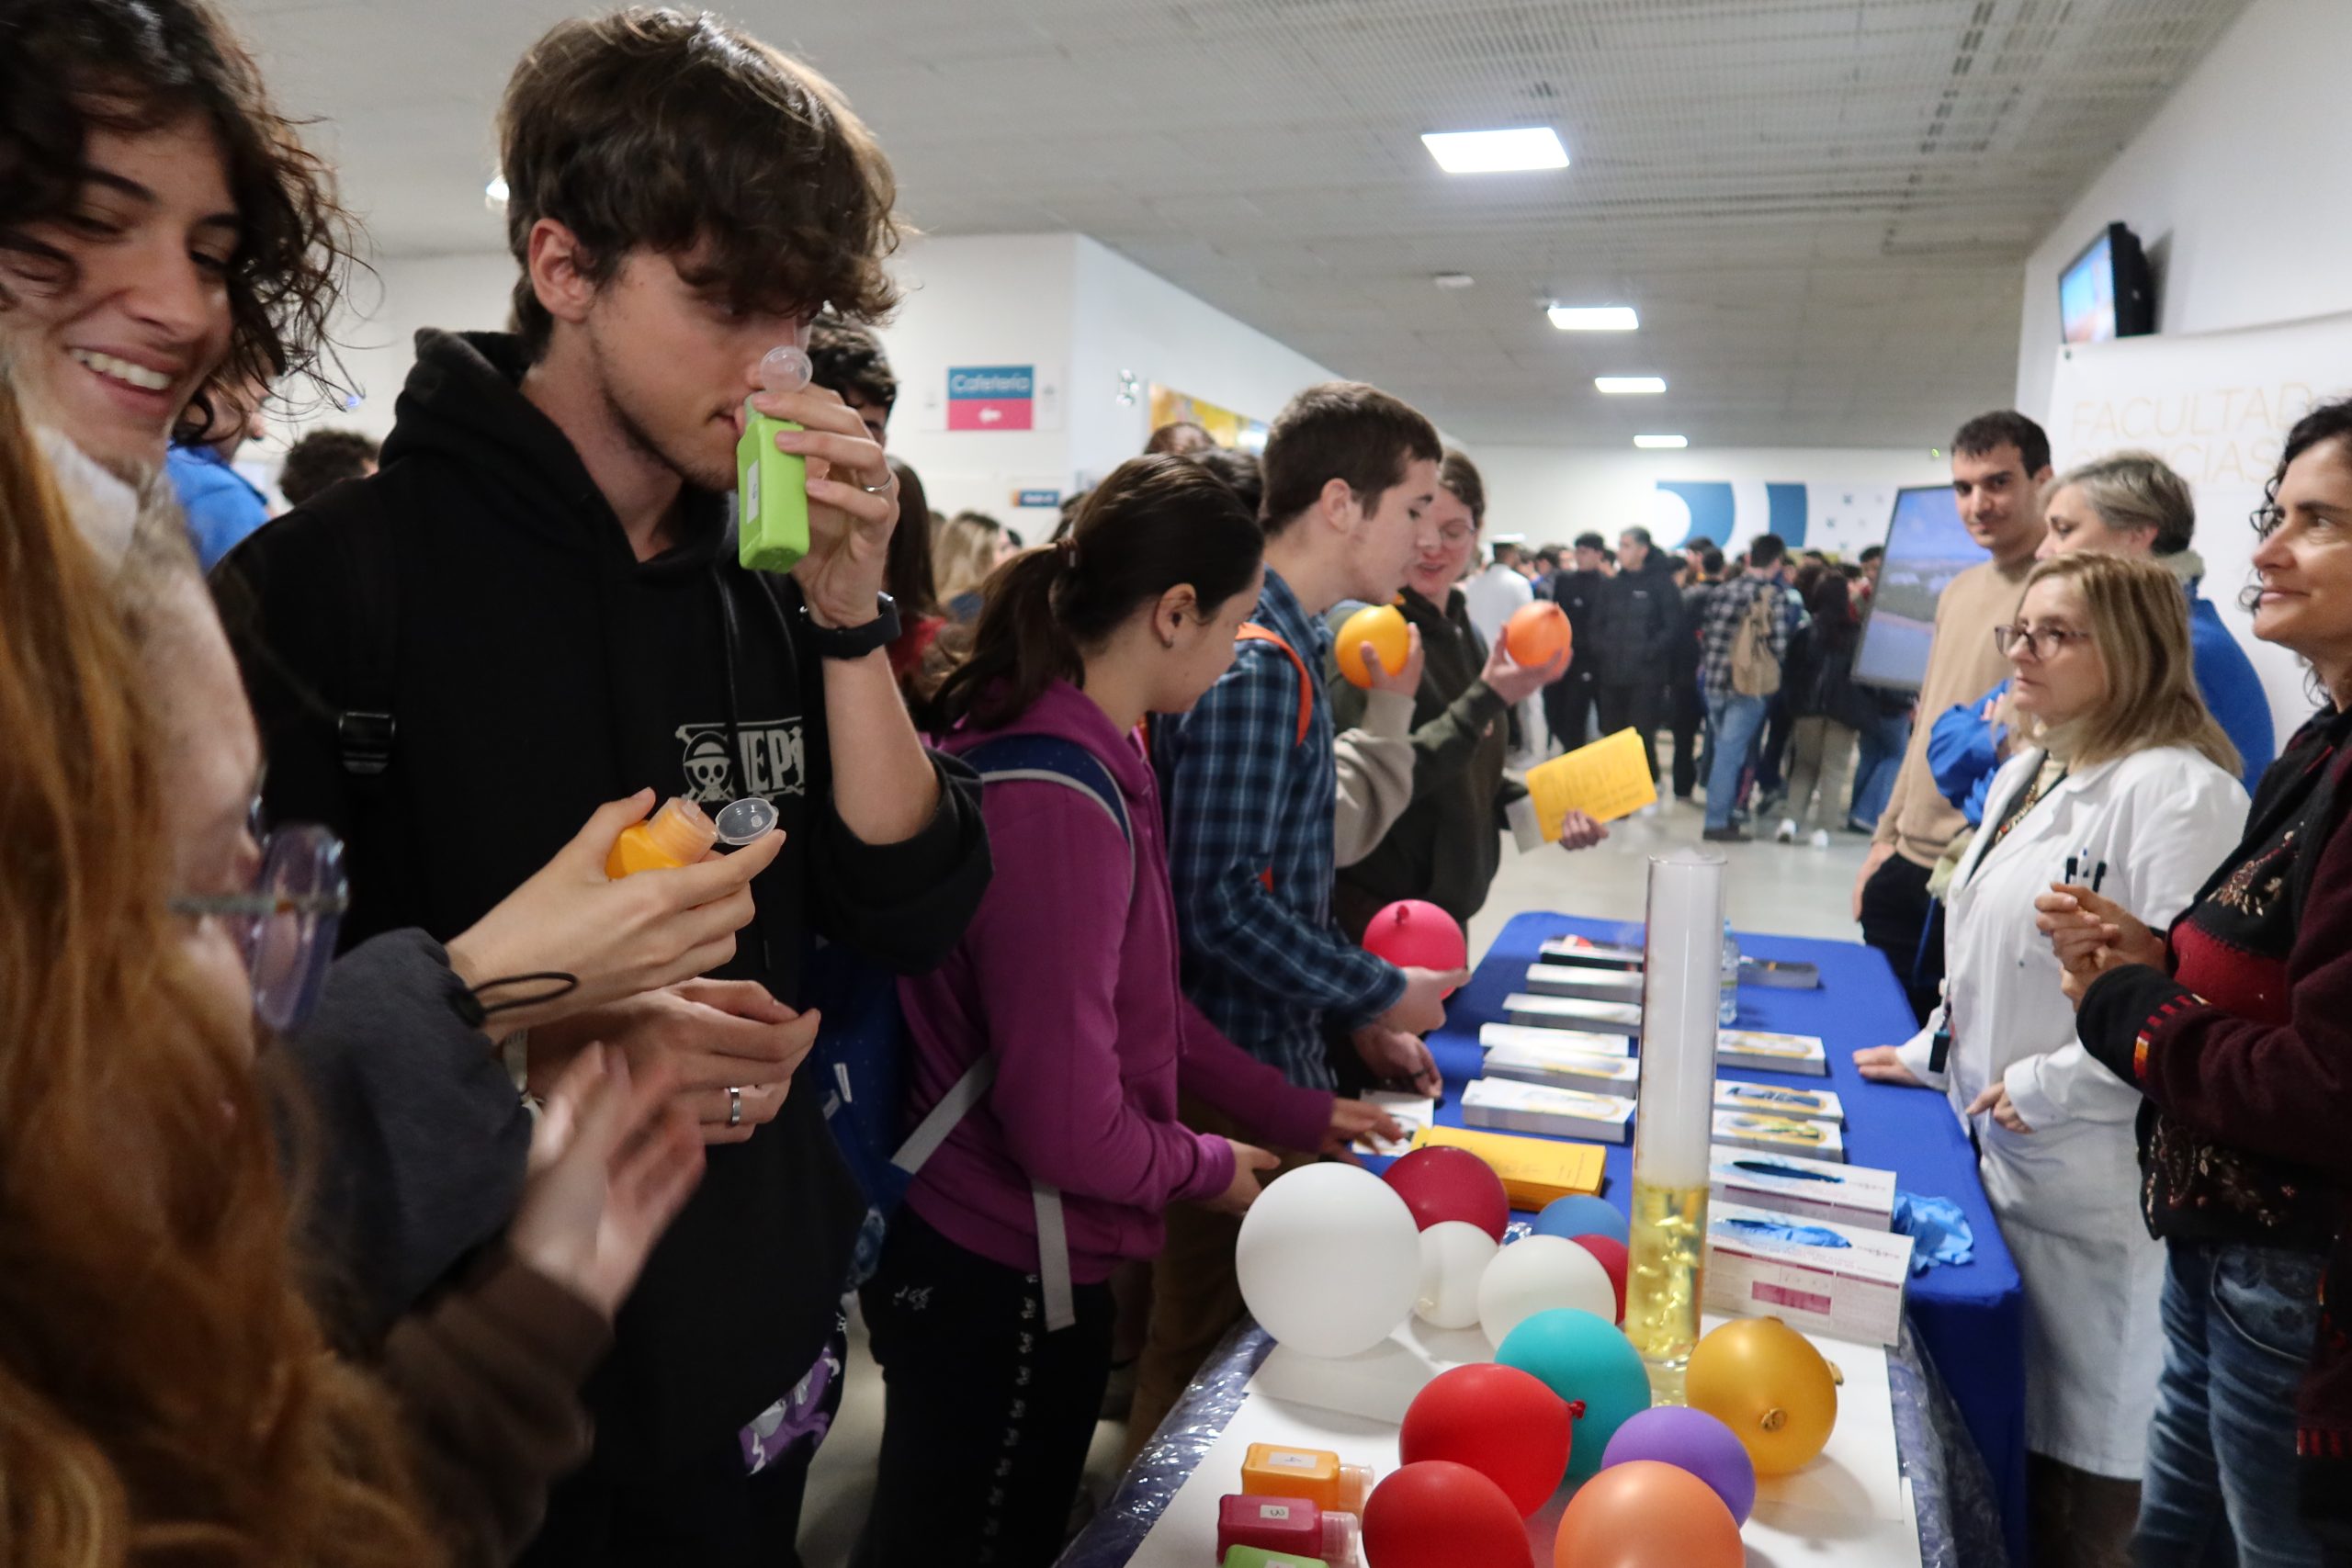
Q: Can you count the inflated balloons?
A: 15